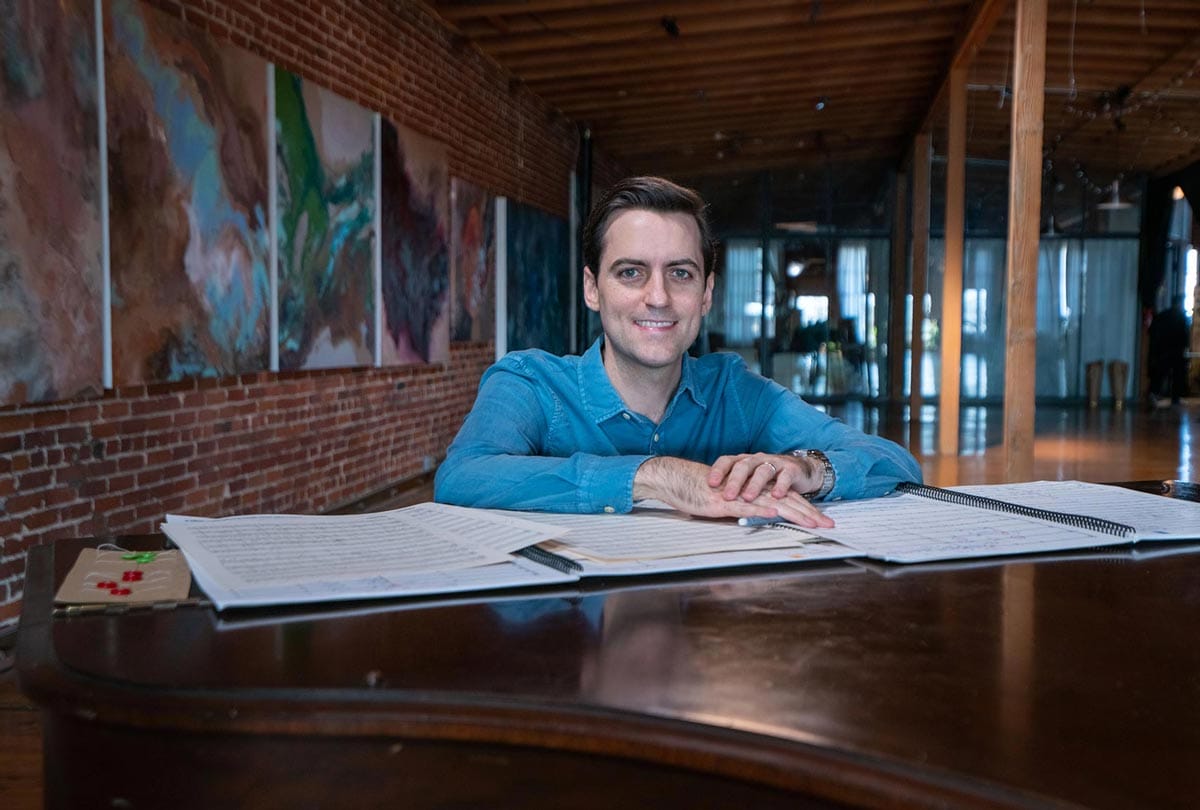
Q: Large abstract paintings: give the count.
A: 6